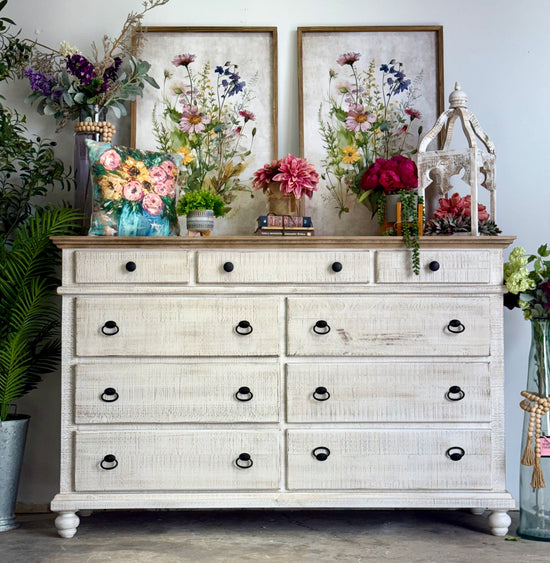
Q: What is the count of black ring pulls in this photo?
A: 12